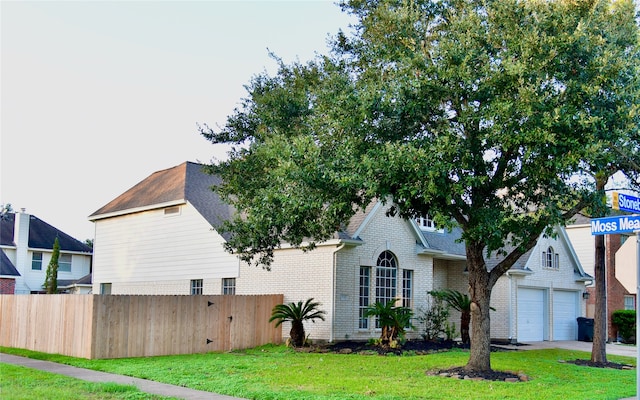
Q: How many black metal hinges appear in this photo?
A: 2